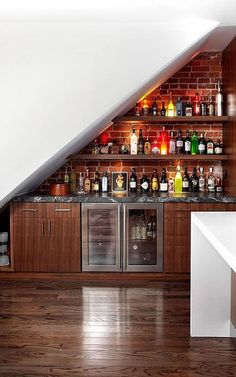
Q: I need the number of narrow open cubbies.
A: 1